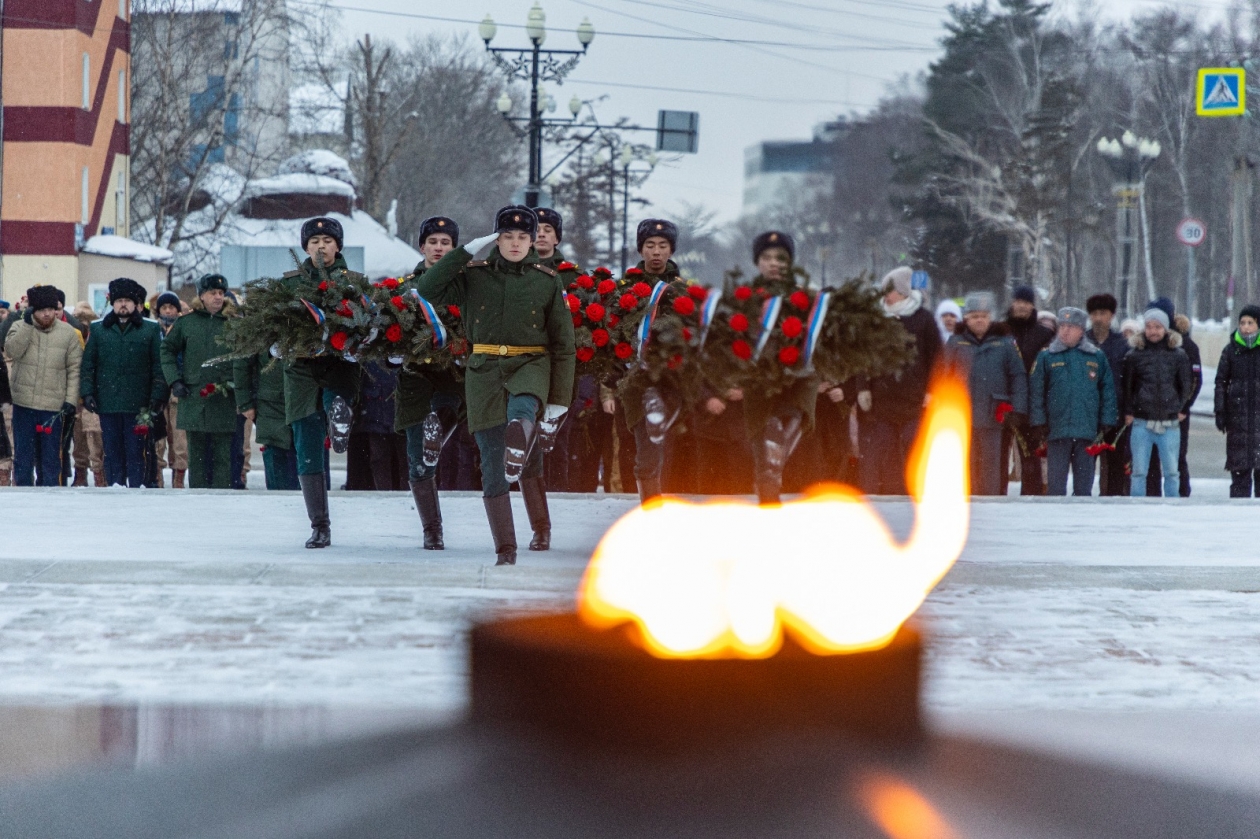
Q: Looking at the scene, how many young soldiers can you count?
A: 6